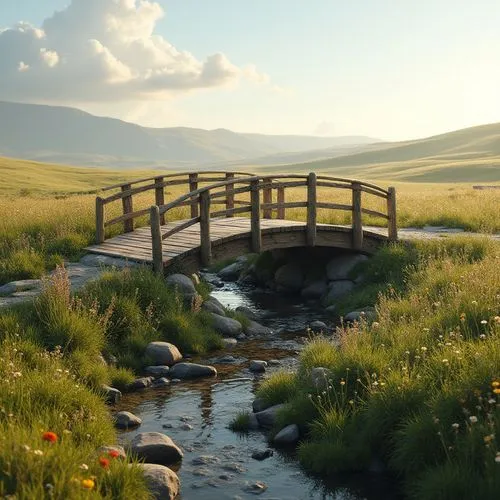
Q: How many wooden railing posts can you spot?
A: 13